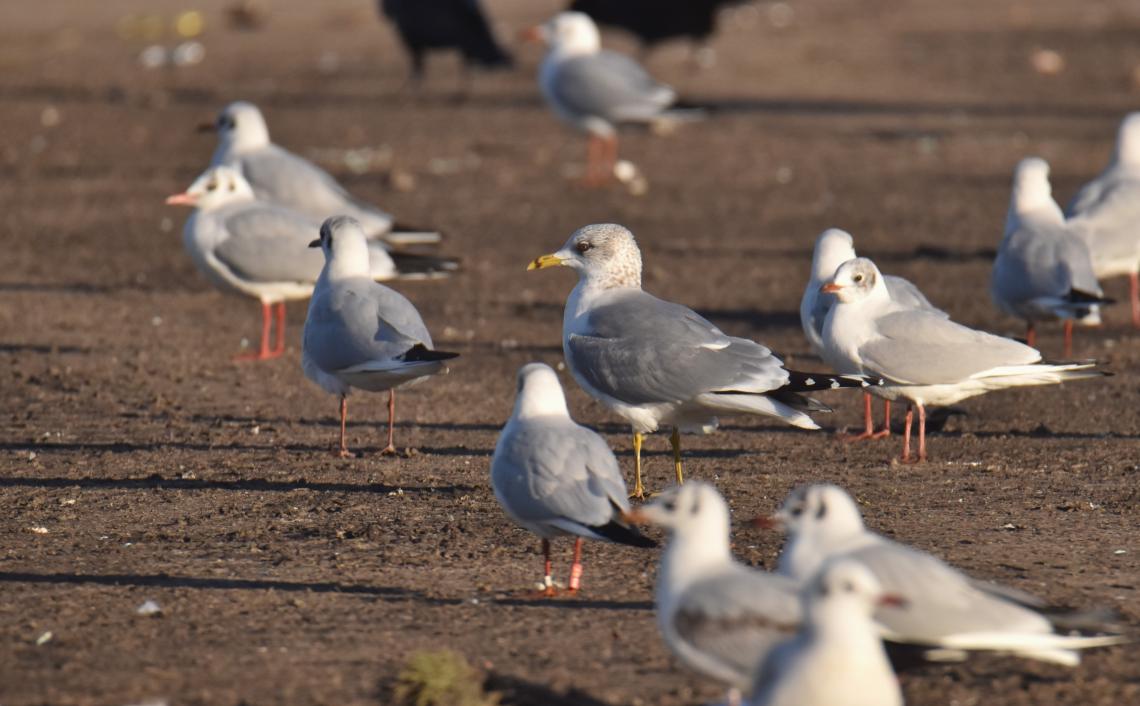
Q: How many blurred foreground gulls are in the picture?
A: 3